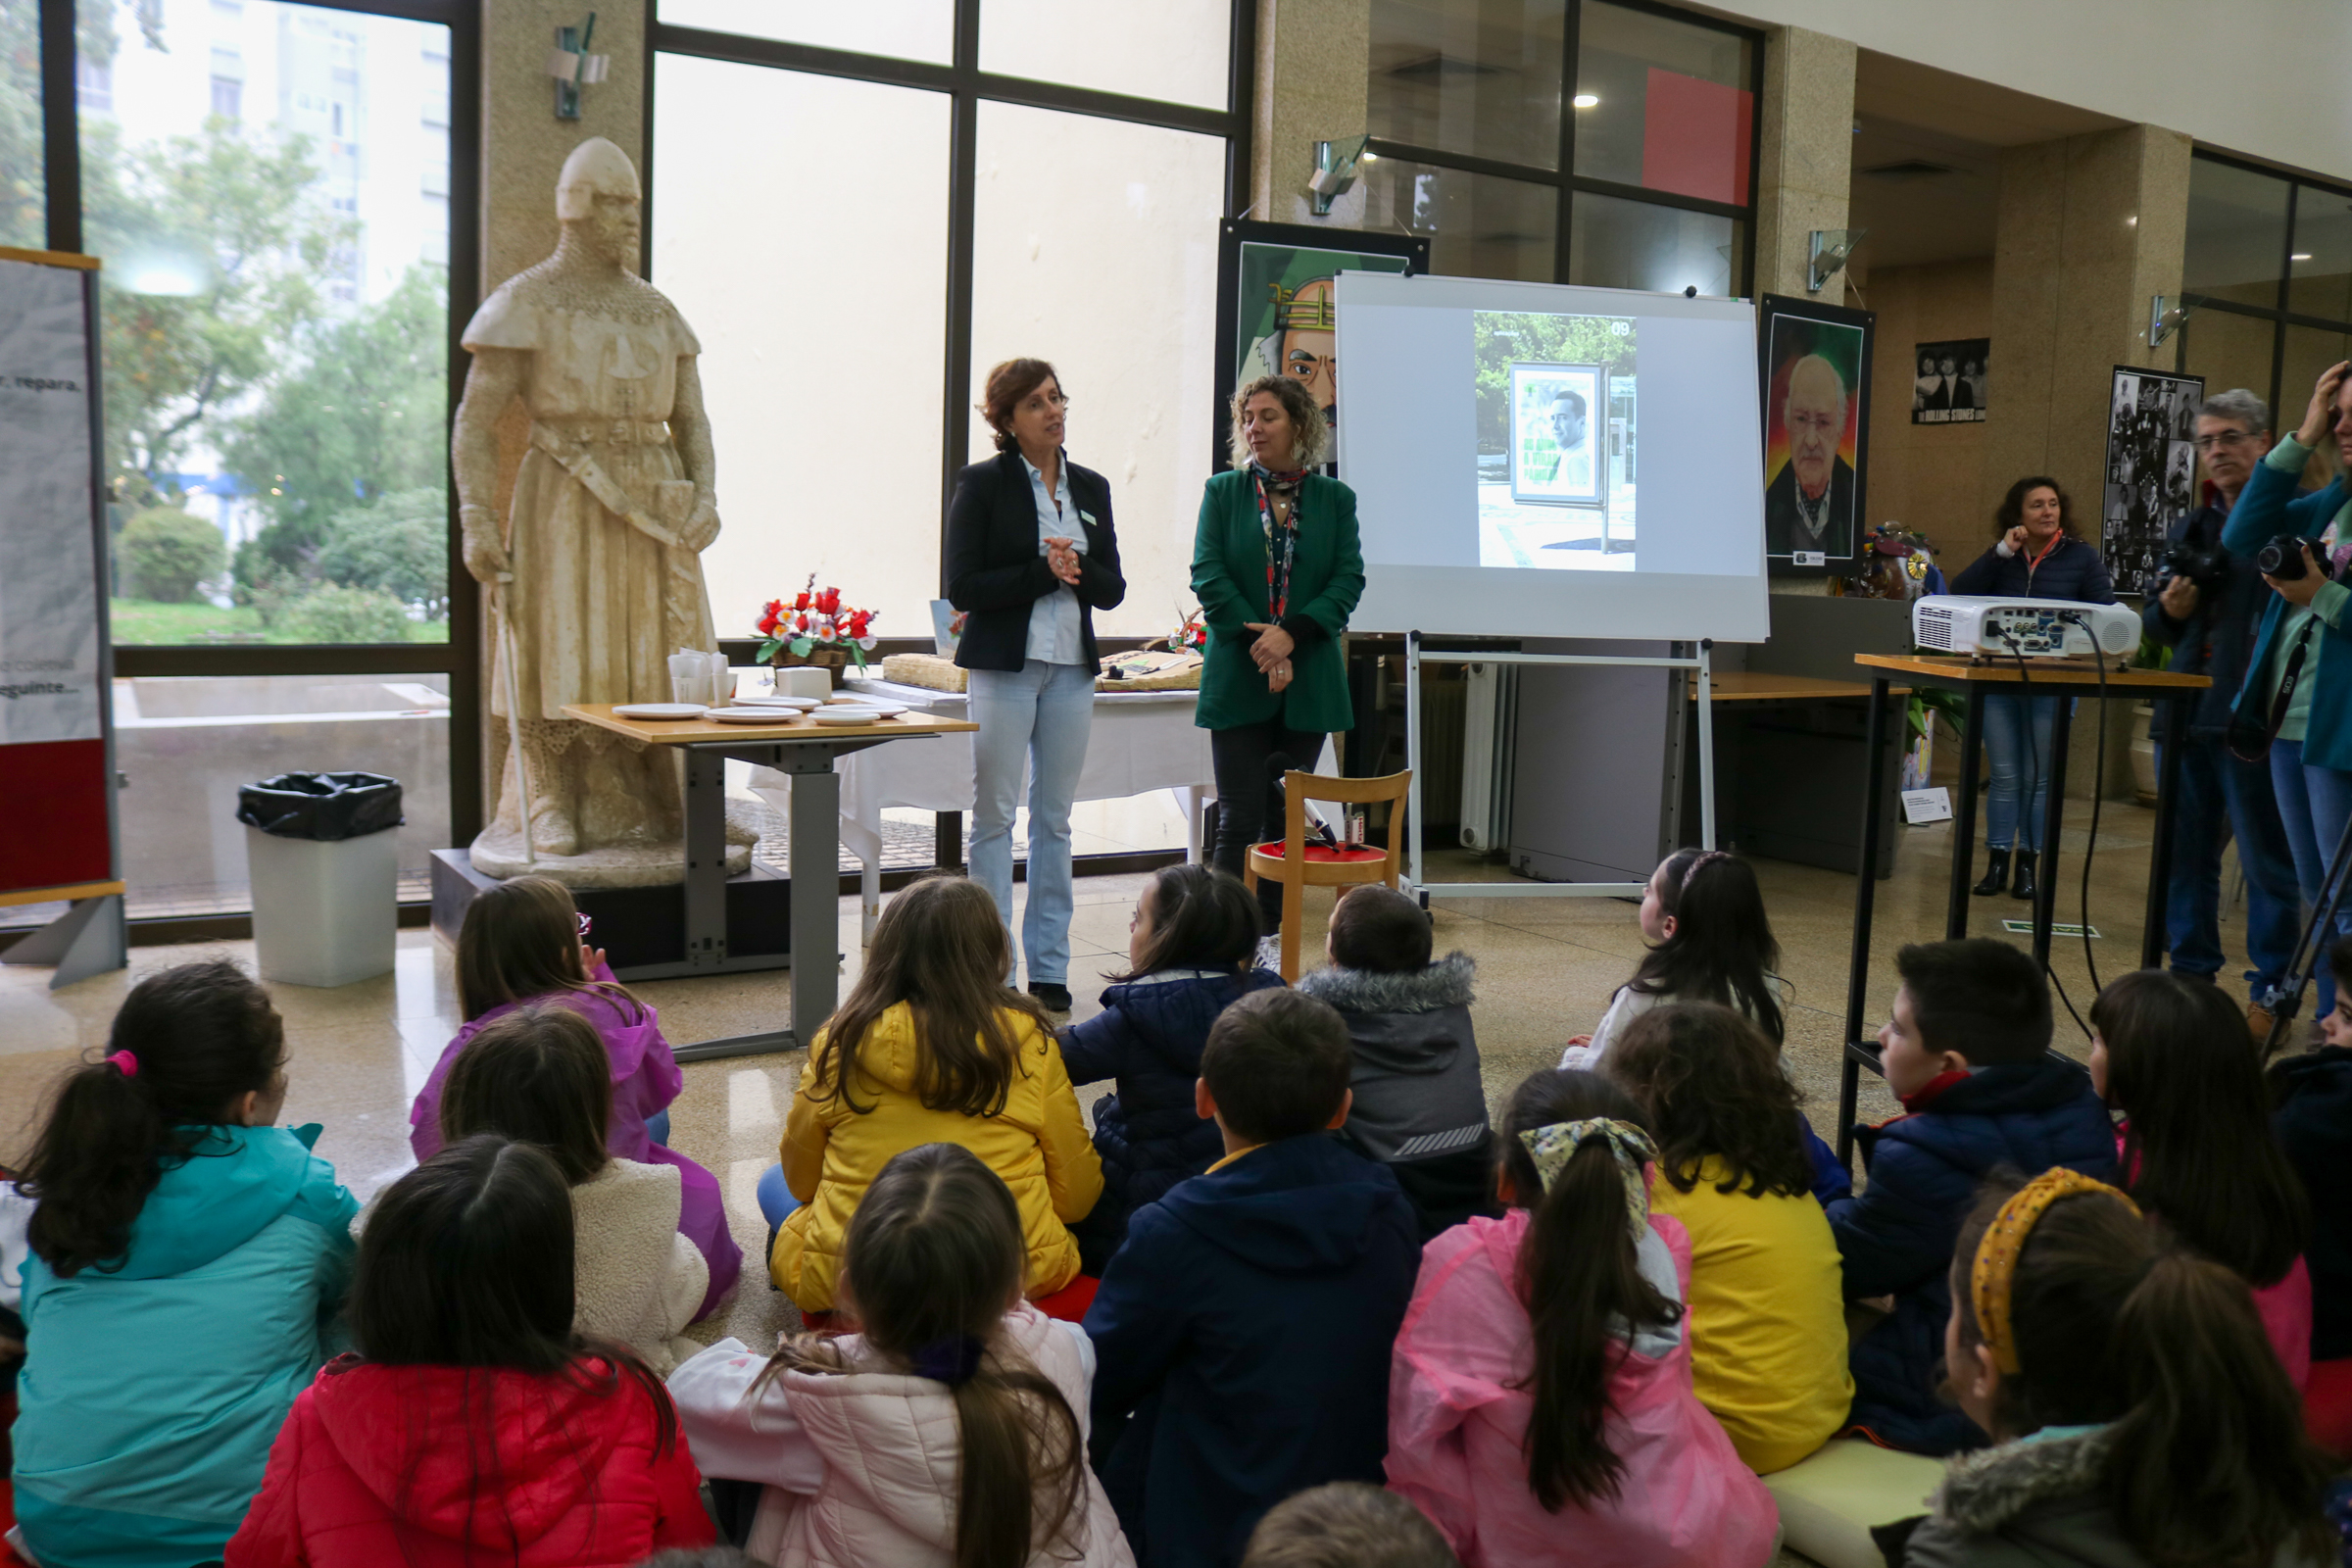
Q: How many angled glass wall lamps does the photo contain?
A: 4